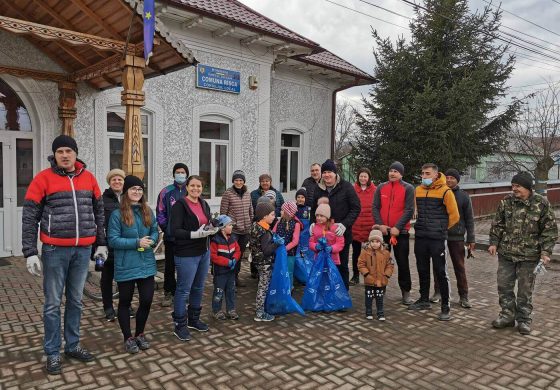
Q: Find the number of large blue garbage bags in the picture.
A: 3